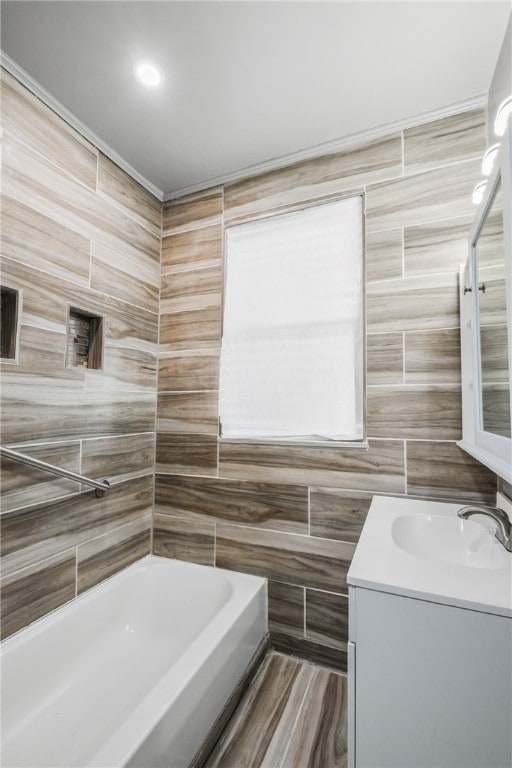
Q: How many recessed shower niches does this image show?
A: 2